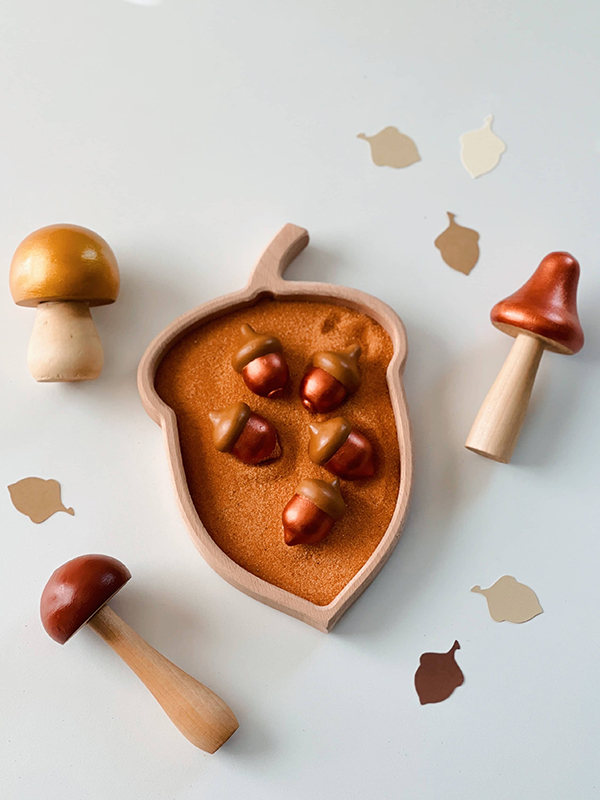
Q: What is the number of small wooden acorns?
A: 5